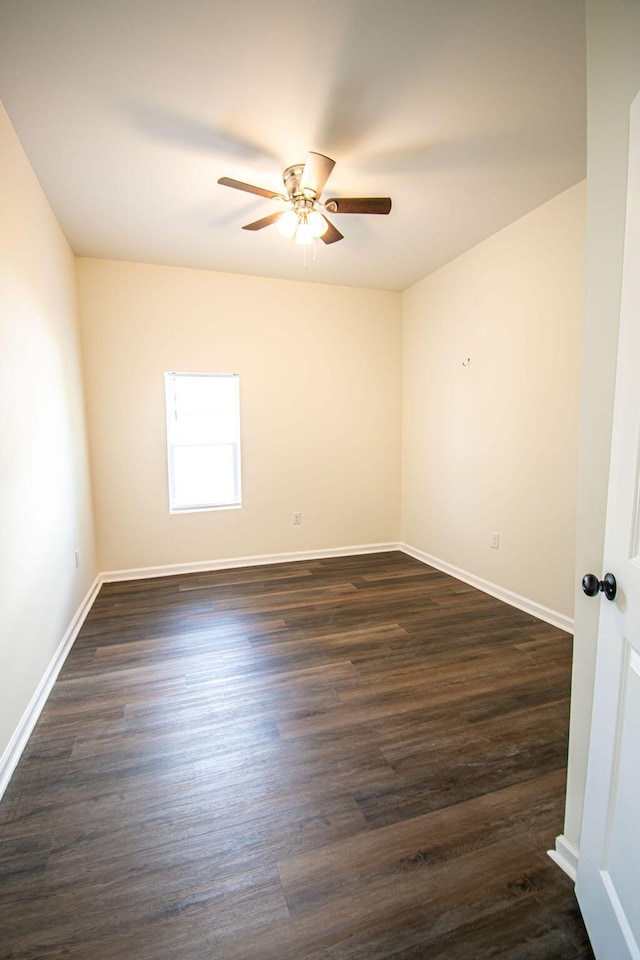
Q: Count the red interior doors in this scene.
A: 0